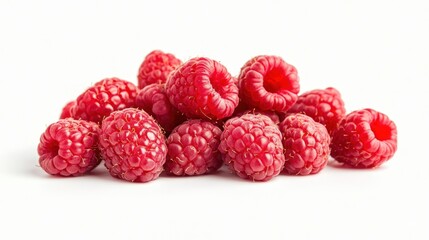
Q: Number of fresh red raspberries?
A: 14